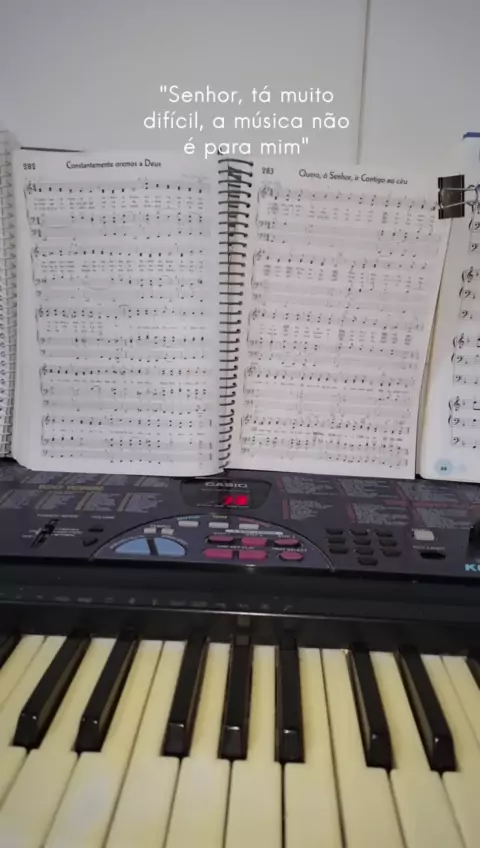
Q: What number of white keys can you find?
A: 12